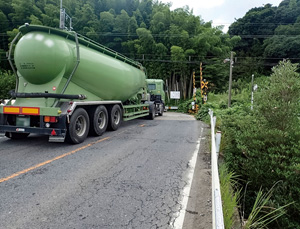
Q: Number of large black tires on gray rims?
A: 3